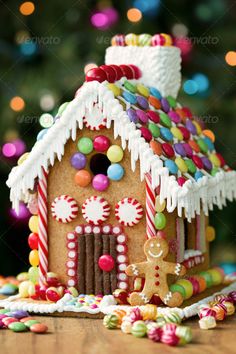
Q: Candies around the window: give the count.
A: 7